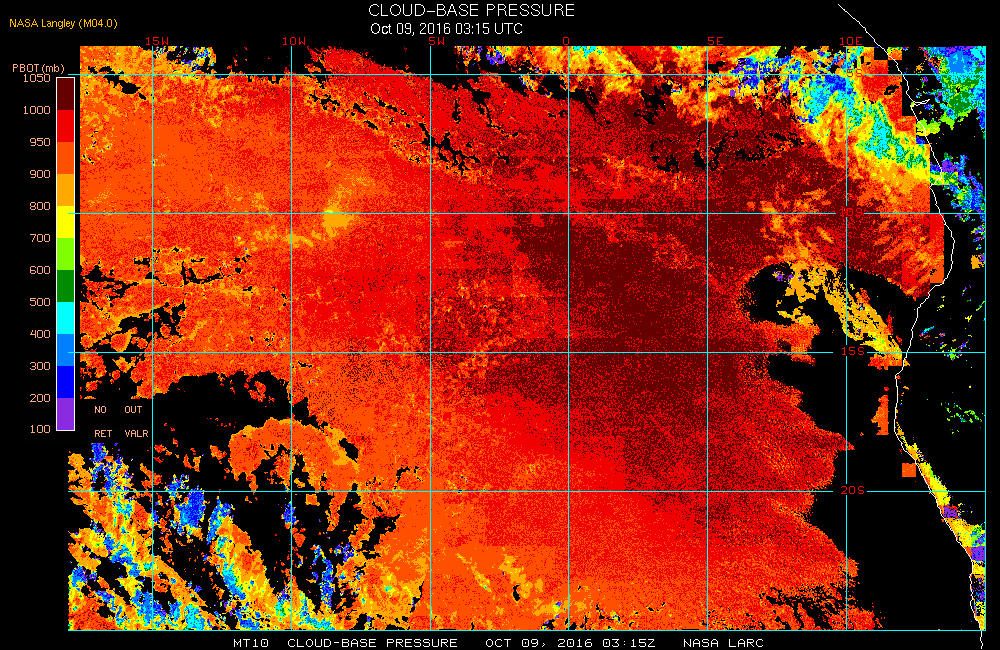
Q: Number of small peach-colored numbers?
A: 12